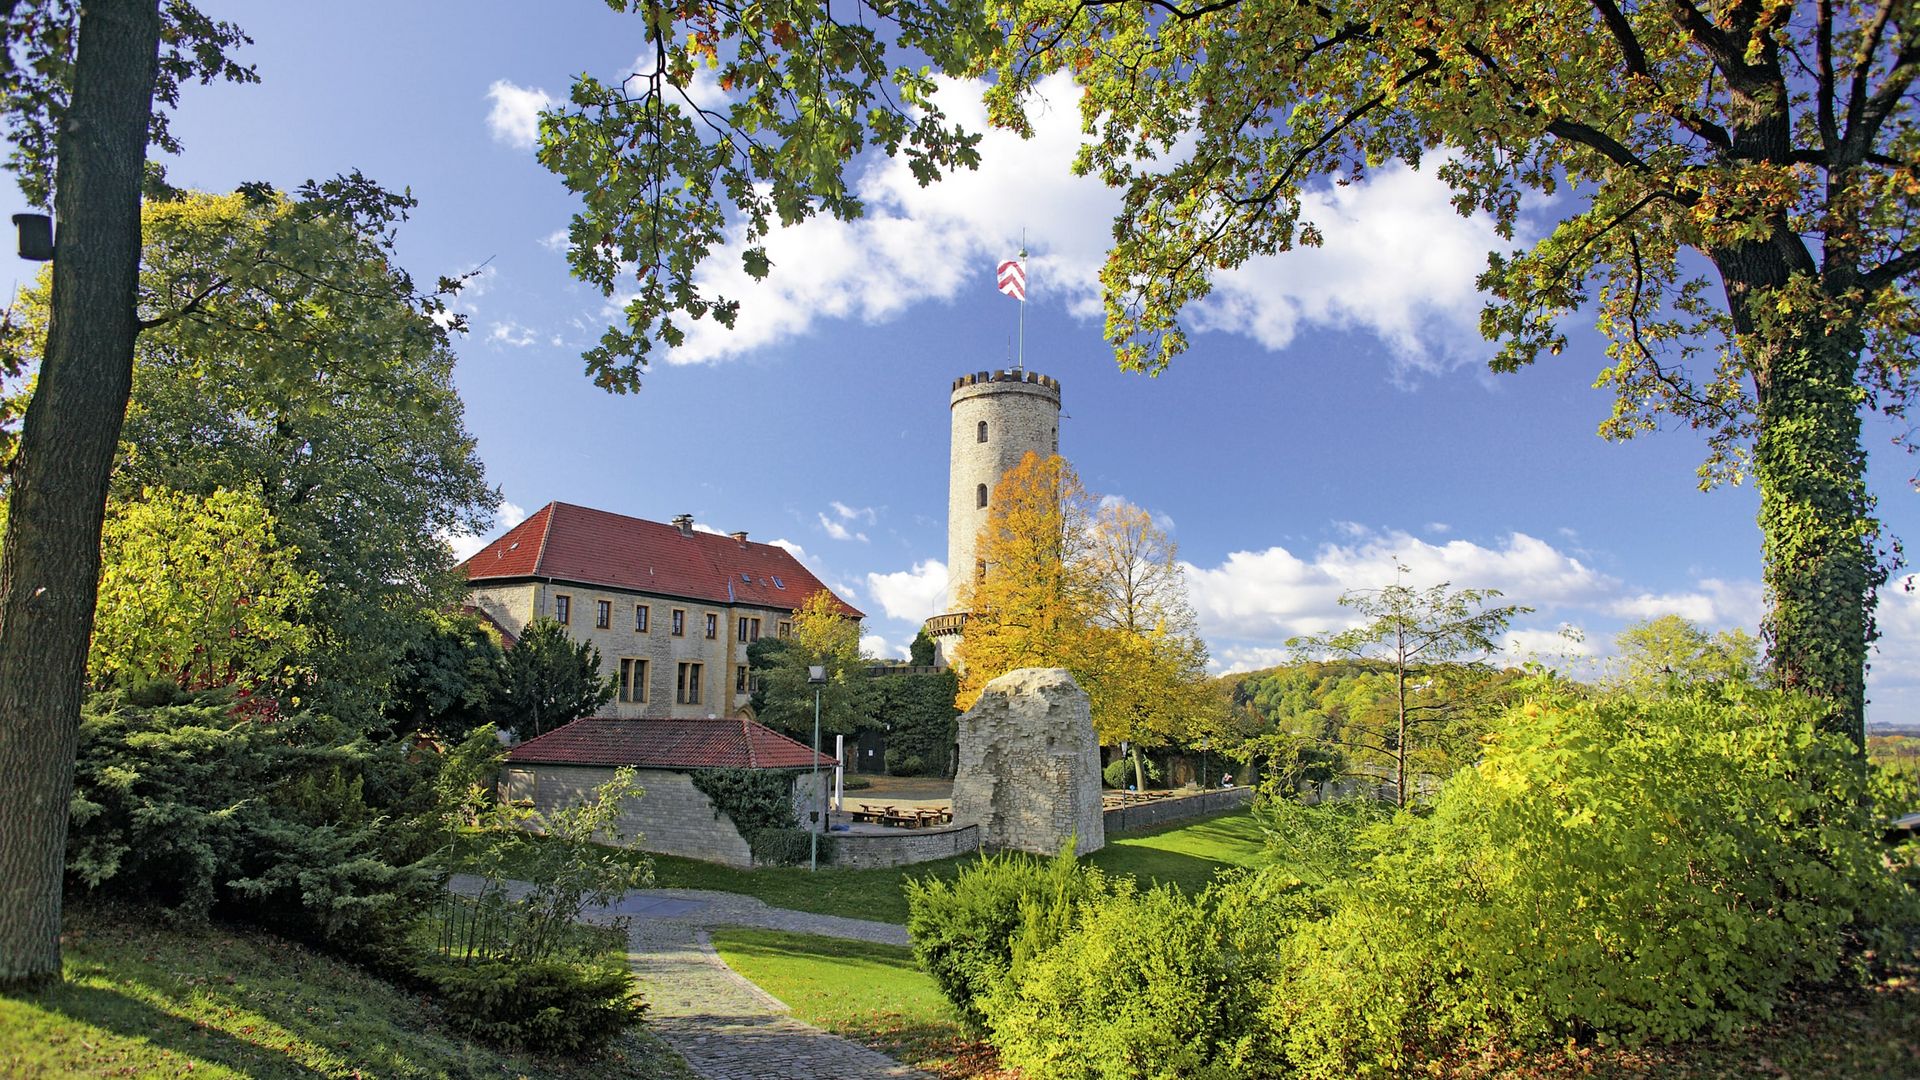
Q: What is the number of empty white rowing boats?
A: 0